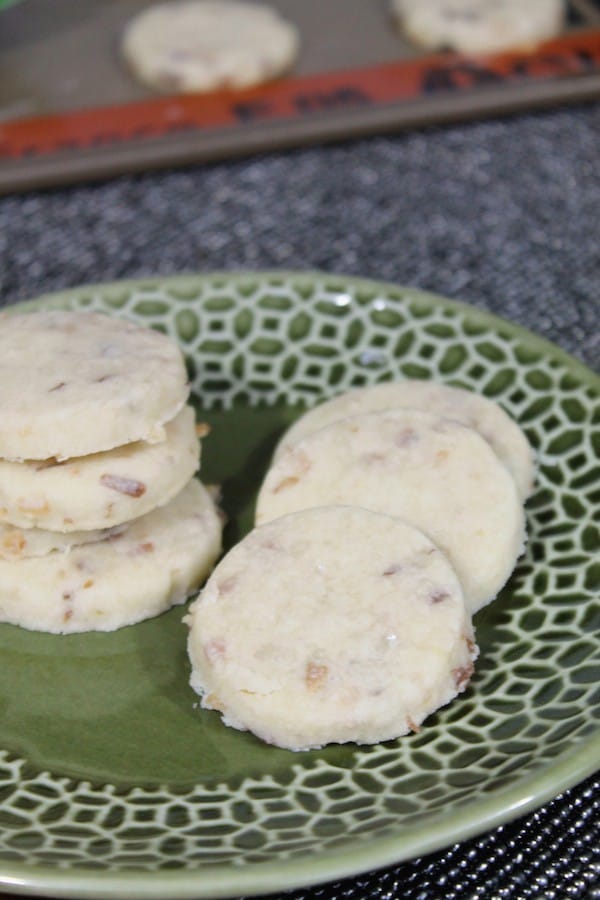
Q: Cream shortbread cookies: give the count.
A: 9